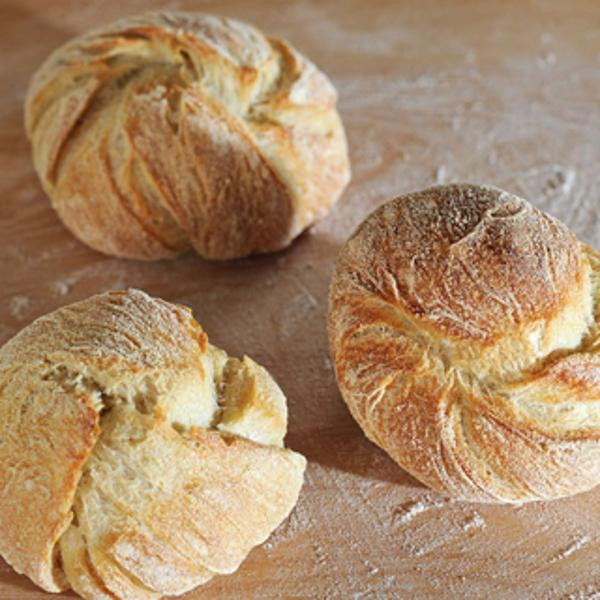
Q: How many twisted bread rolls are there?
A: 3